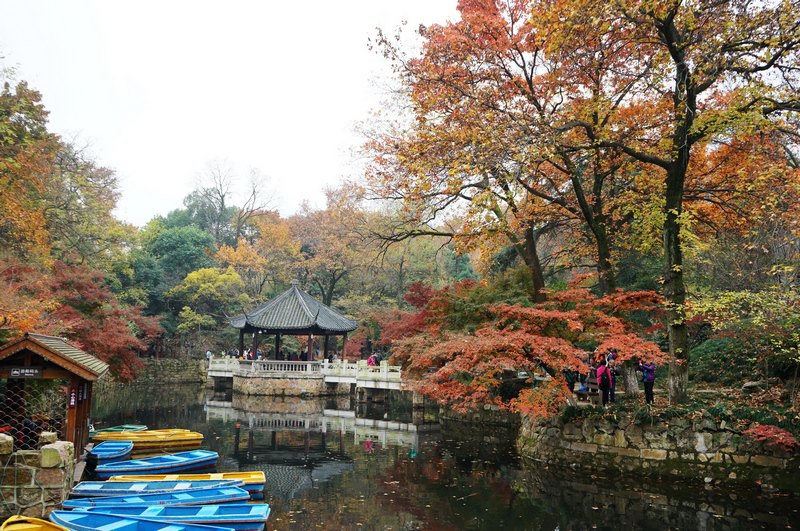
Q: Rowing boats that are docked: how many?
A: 11